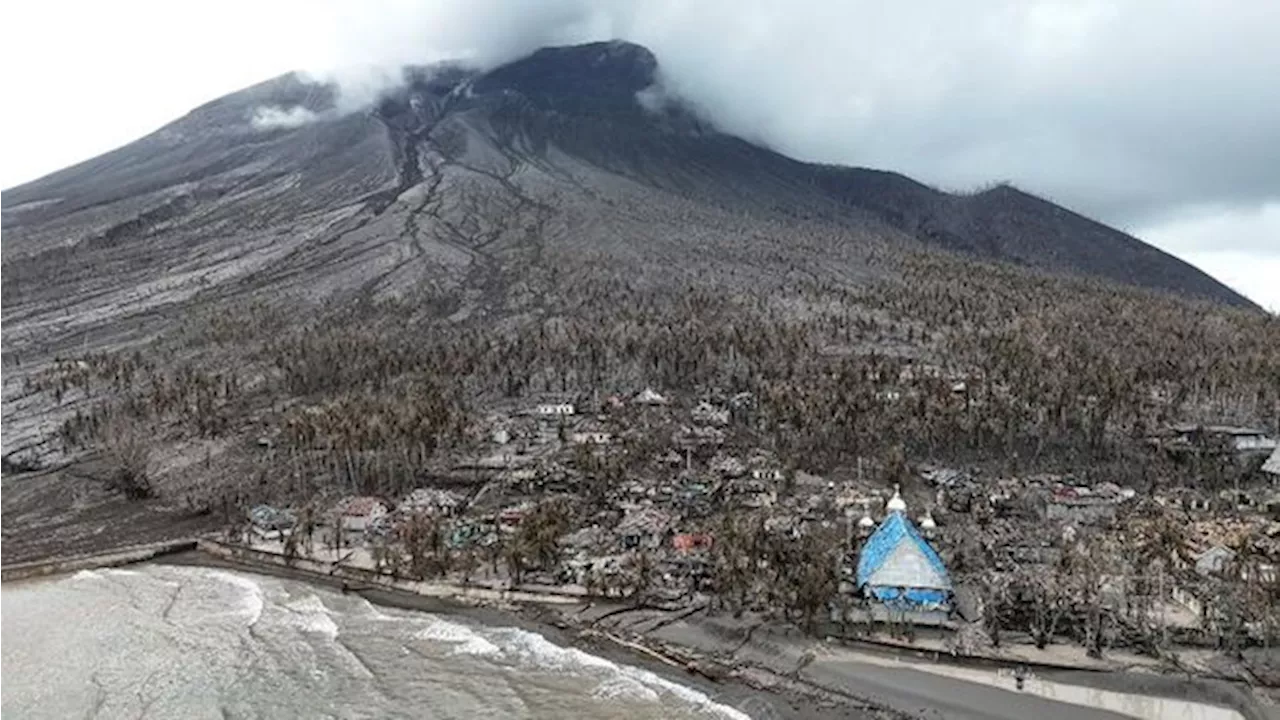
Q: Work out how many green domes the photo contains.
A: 0